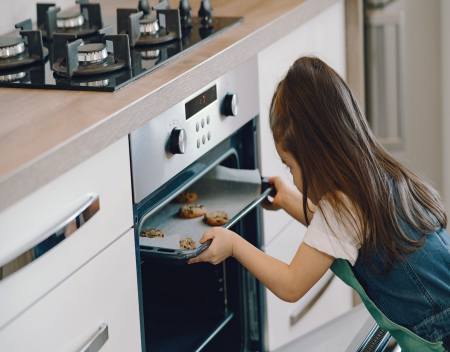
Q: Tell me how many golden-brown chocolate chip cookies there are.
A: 5